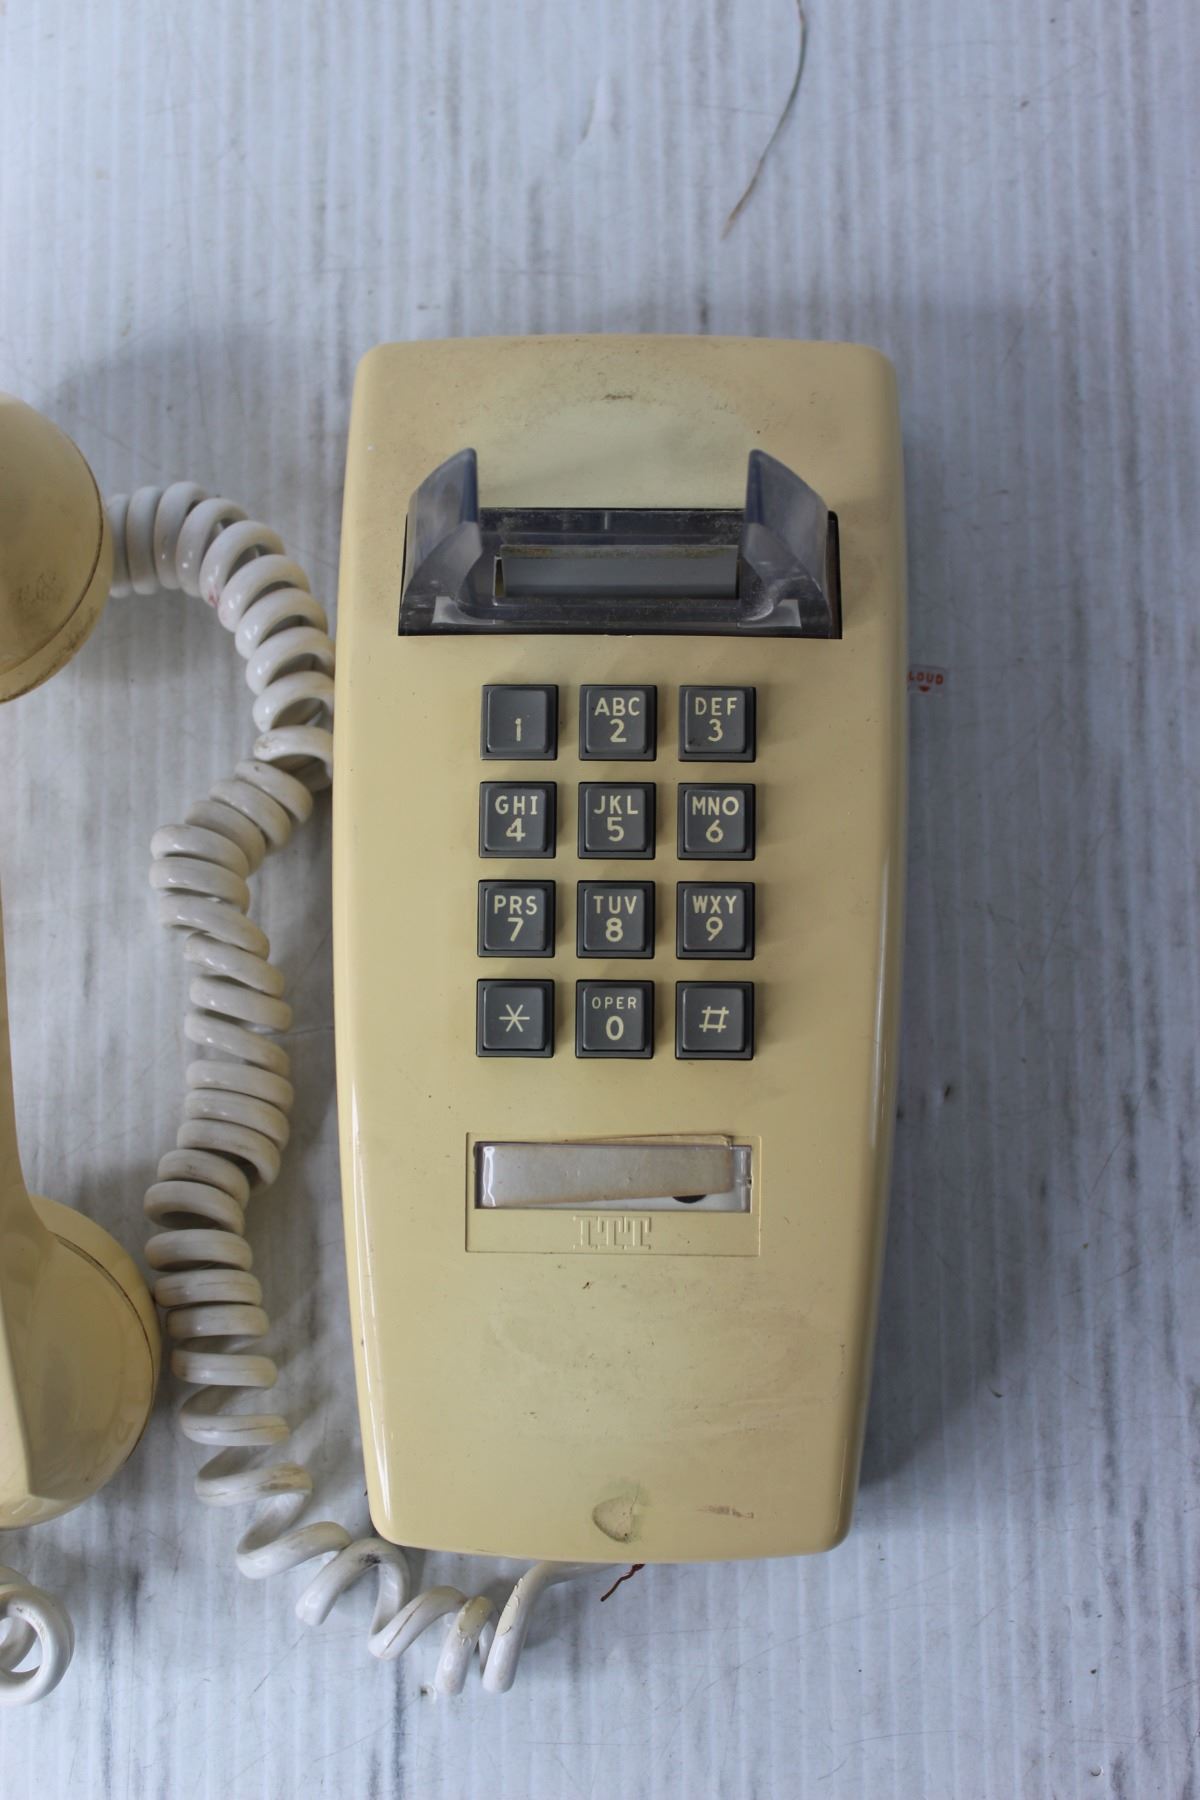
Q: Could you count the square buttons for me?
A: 12